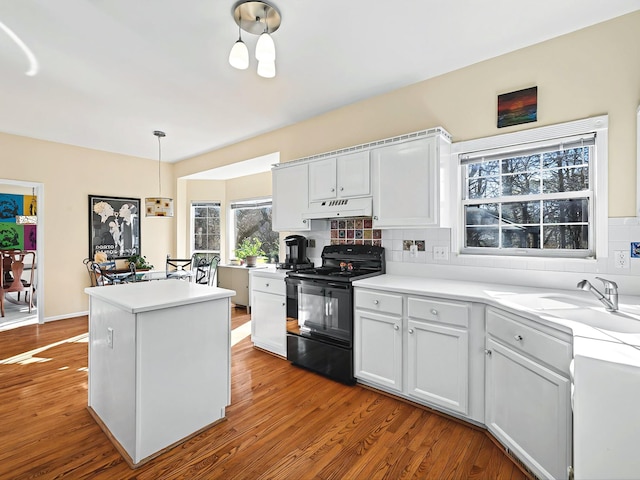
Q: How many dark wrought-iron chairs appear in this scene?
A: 4